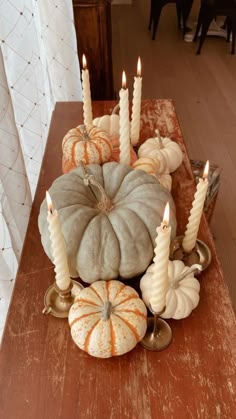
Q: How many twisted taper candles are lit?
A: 6